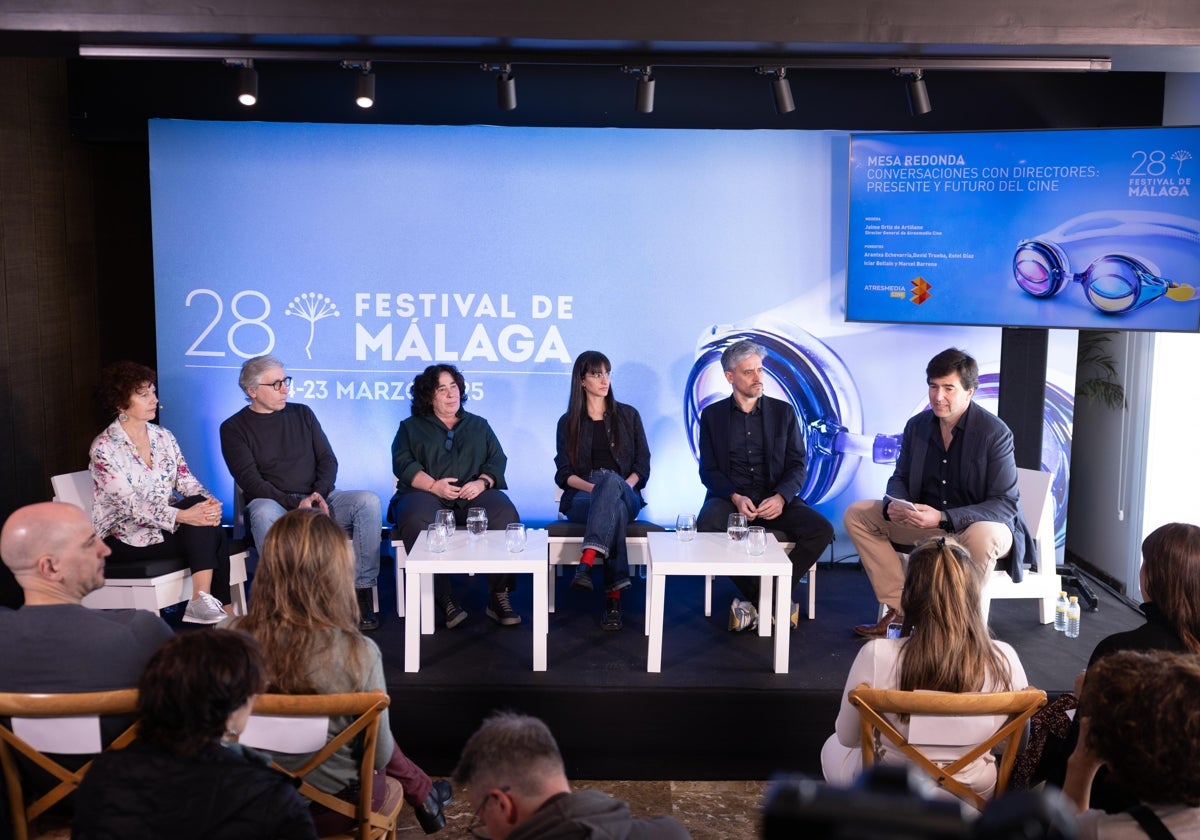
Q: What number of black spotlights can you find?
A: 6